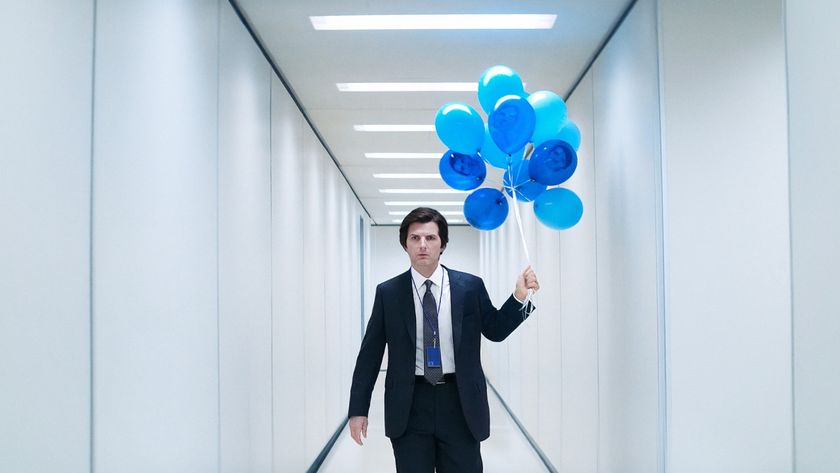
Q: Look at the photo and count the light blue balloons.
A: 6